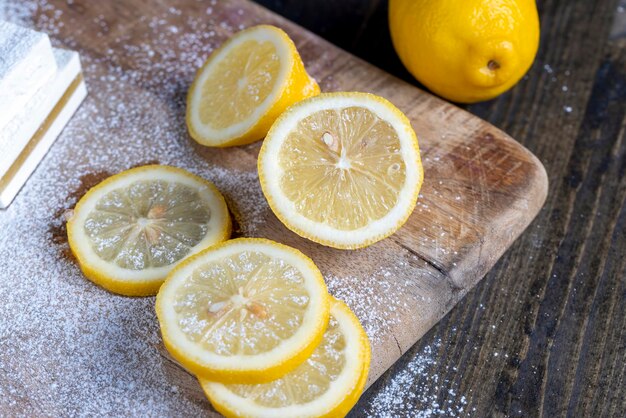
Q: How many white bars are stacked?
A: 2